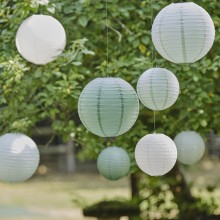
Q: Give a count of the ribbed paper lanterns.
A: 8